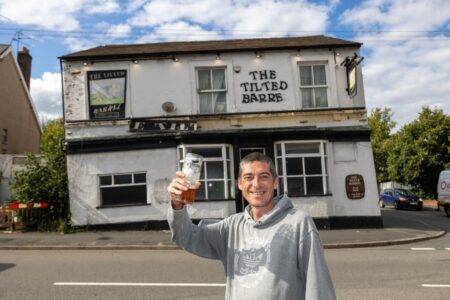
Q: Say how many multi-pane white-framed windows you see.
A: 5